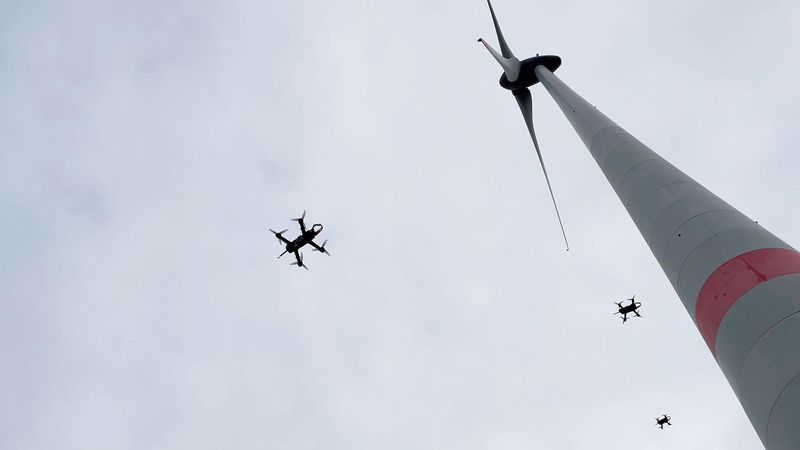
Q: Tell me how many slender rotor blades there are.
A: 3